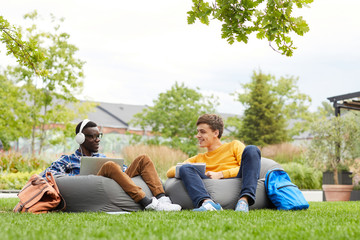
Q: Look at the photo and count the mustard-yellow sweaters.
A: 1